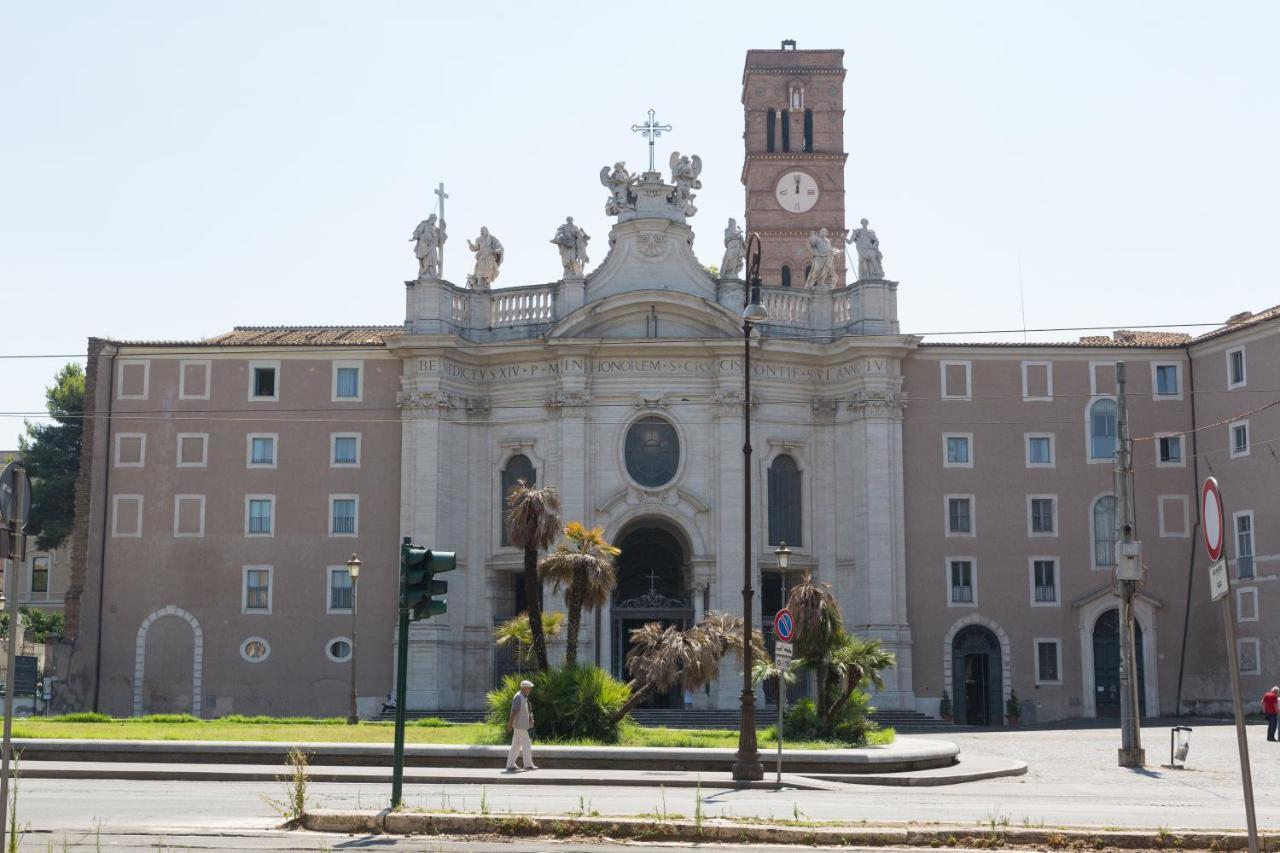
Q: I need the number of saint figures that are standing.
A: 6